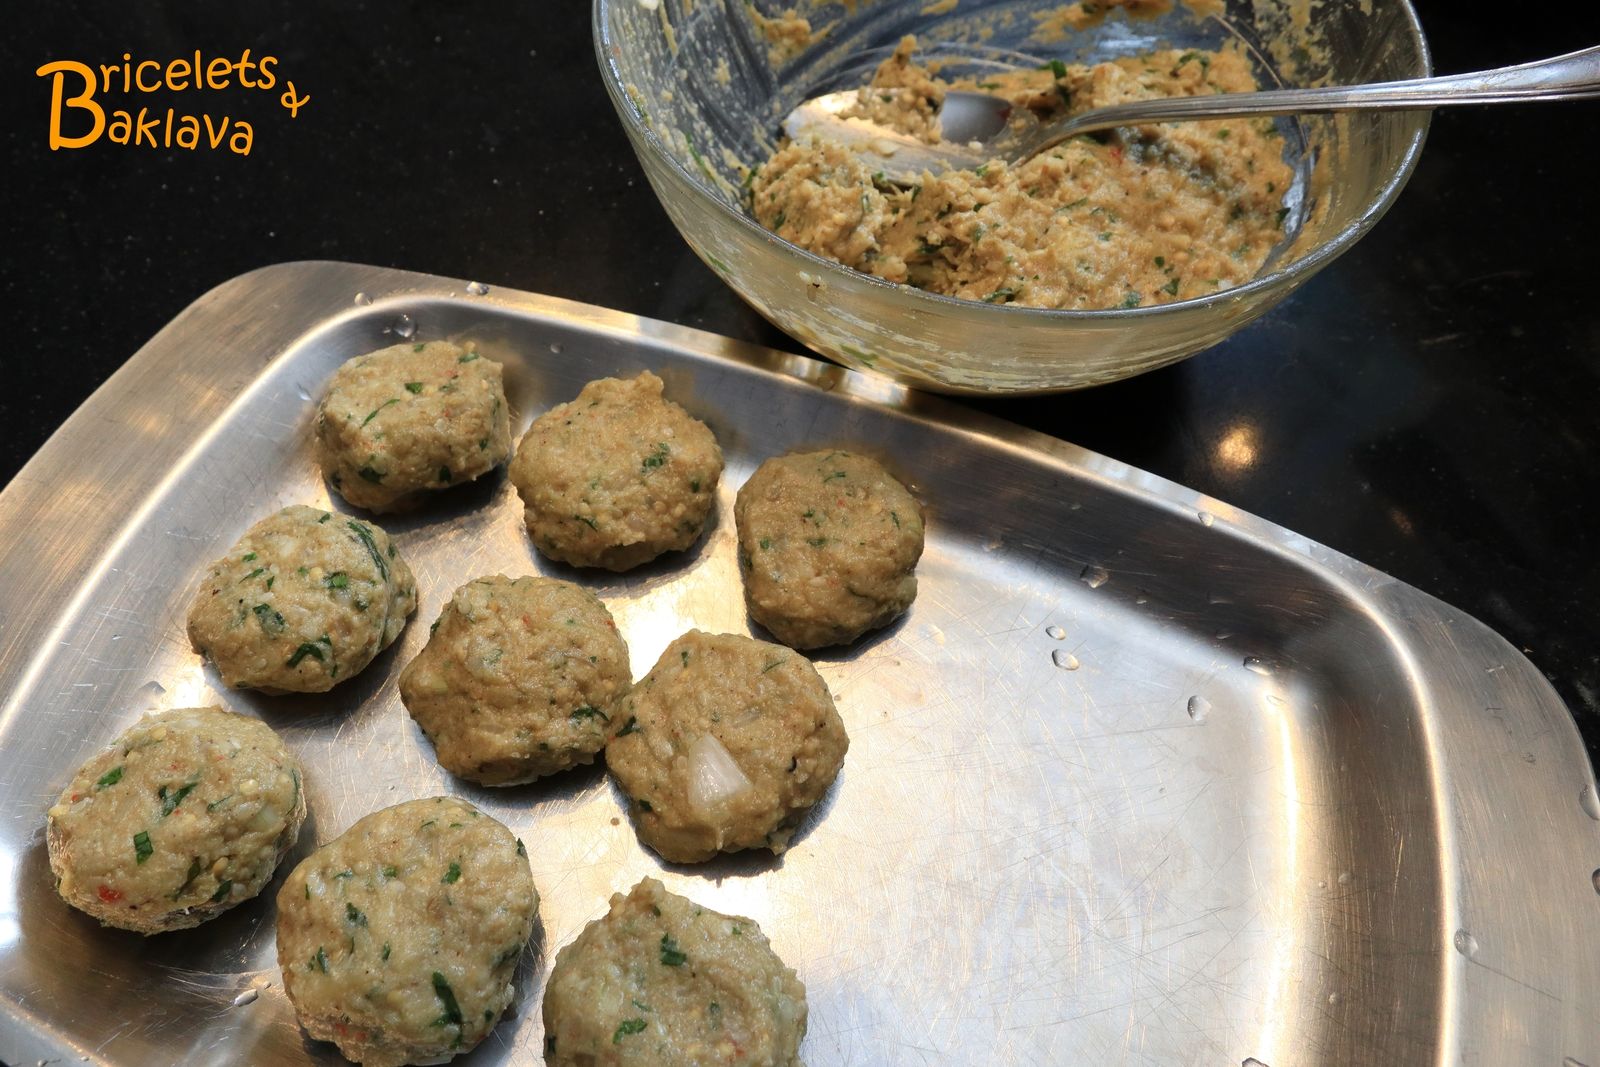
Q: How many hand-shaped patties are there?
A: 9